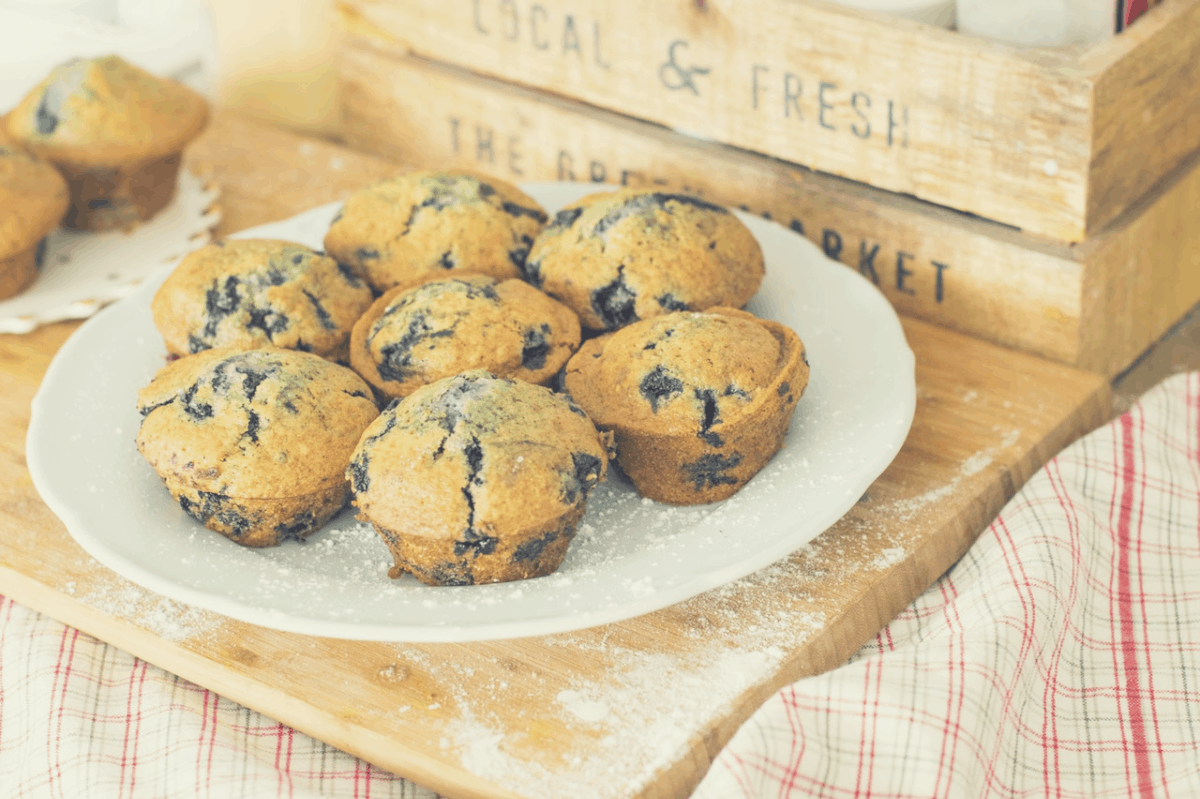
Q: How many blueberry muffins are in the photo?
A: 9